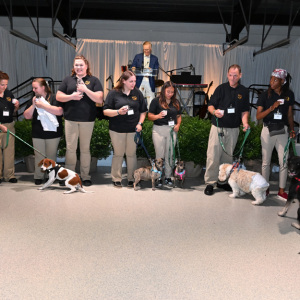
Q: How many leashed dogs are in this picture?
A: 5